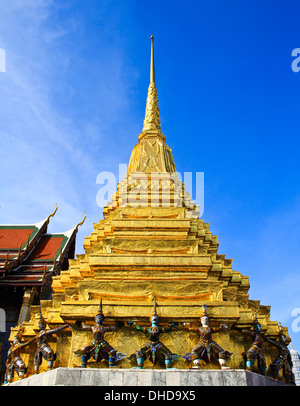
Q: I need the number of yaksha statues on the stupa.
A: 7